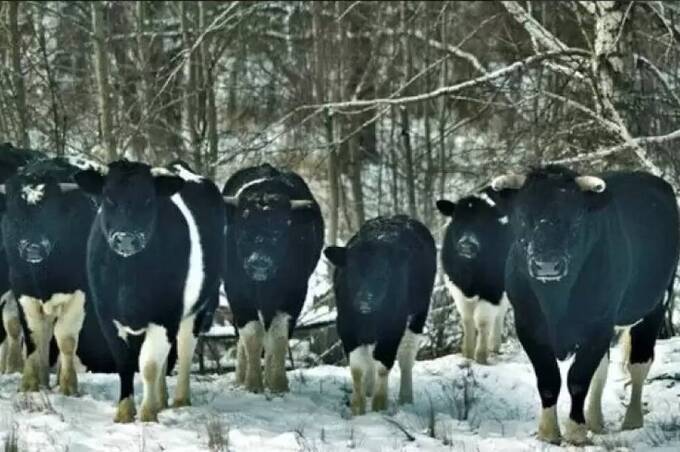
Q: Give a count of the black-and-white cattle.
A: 7